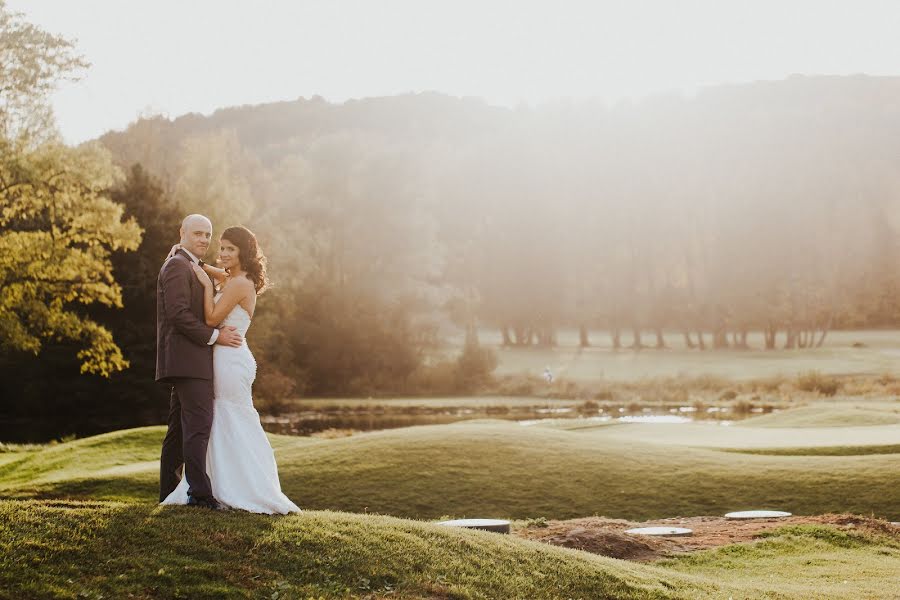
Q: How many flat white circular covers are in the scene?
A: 3